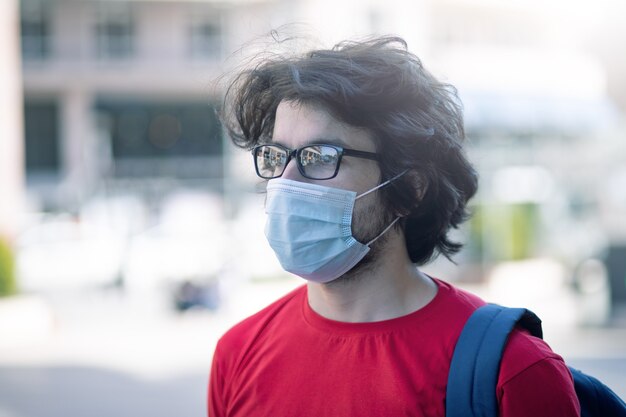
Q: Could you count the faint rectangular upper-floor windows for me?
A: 3